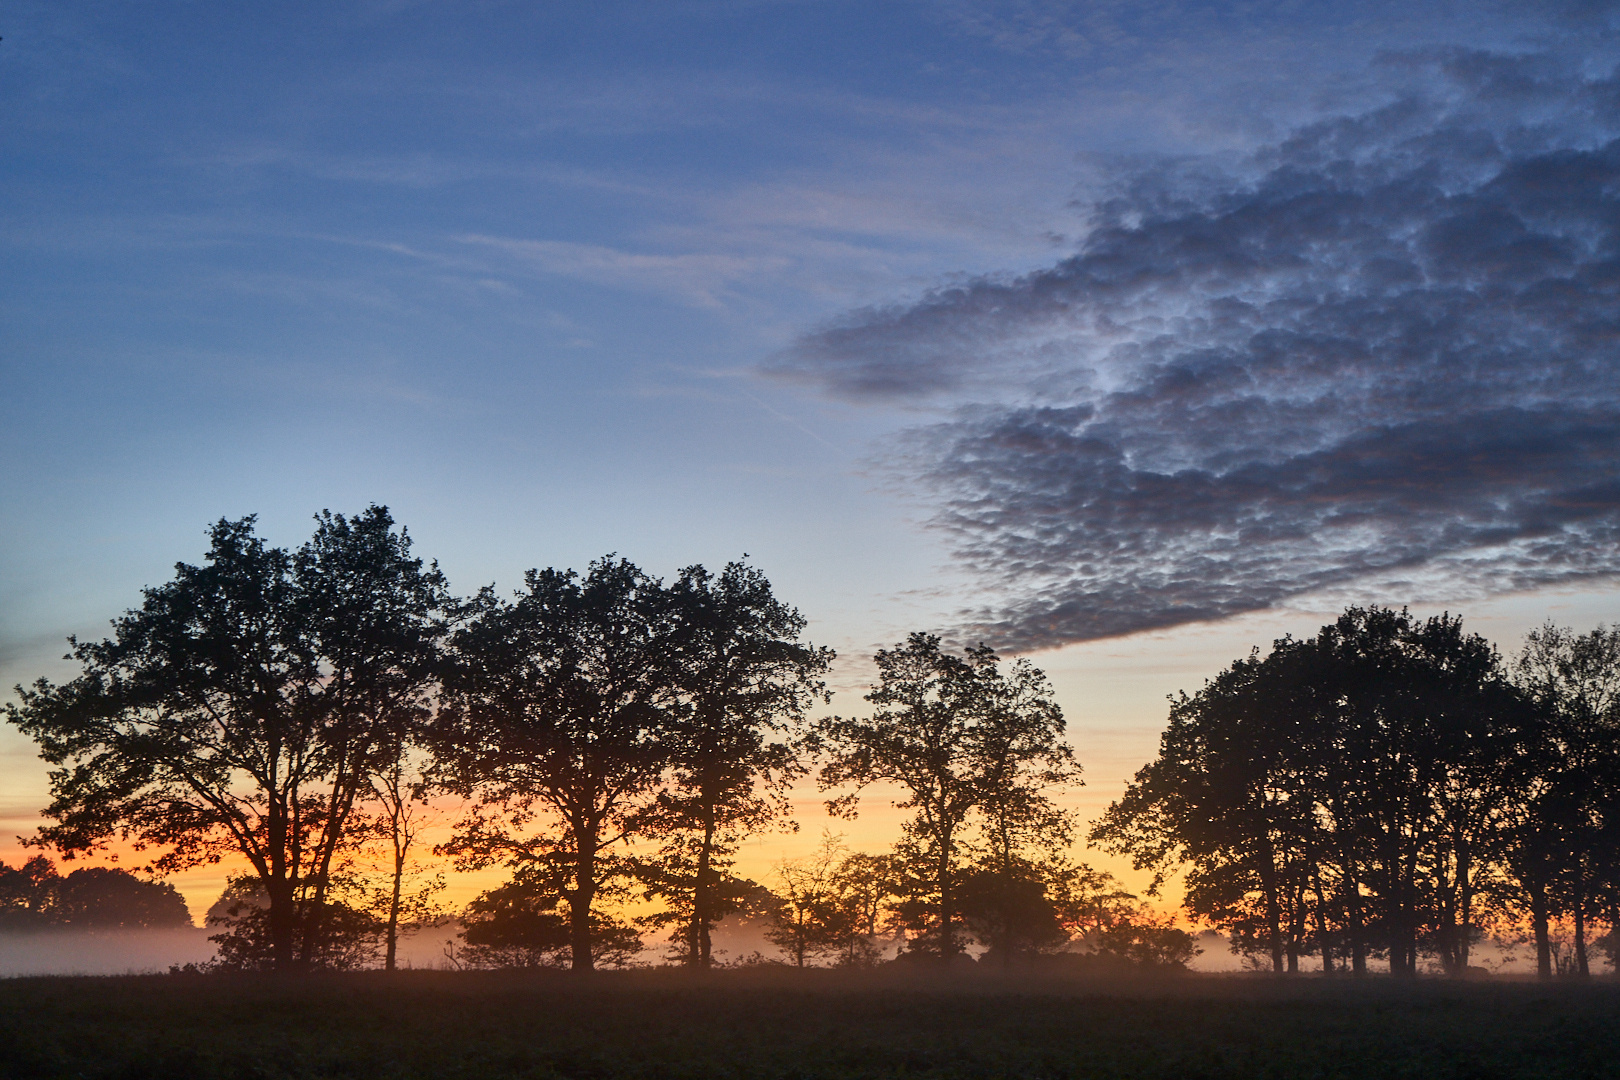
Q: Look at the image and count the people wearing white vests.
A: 0